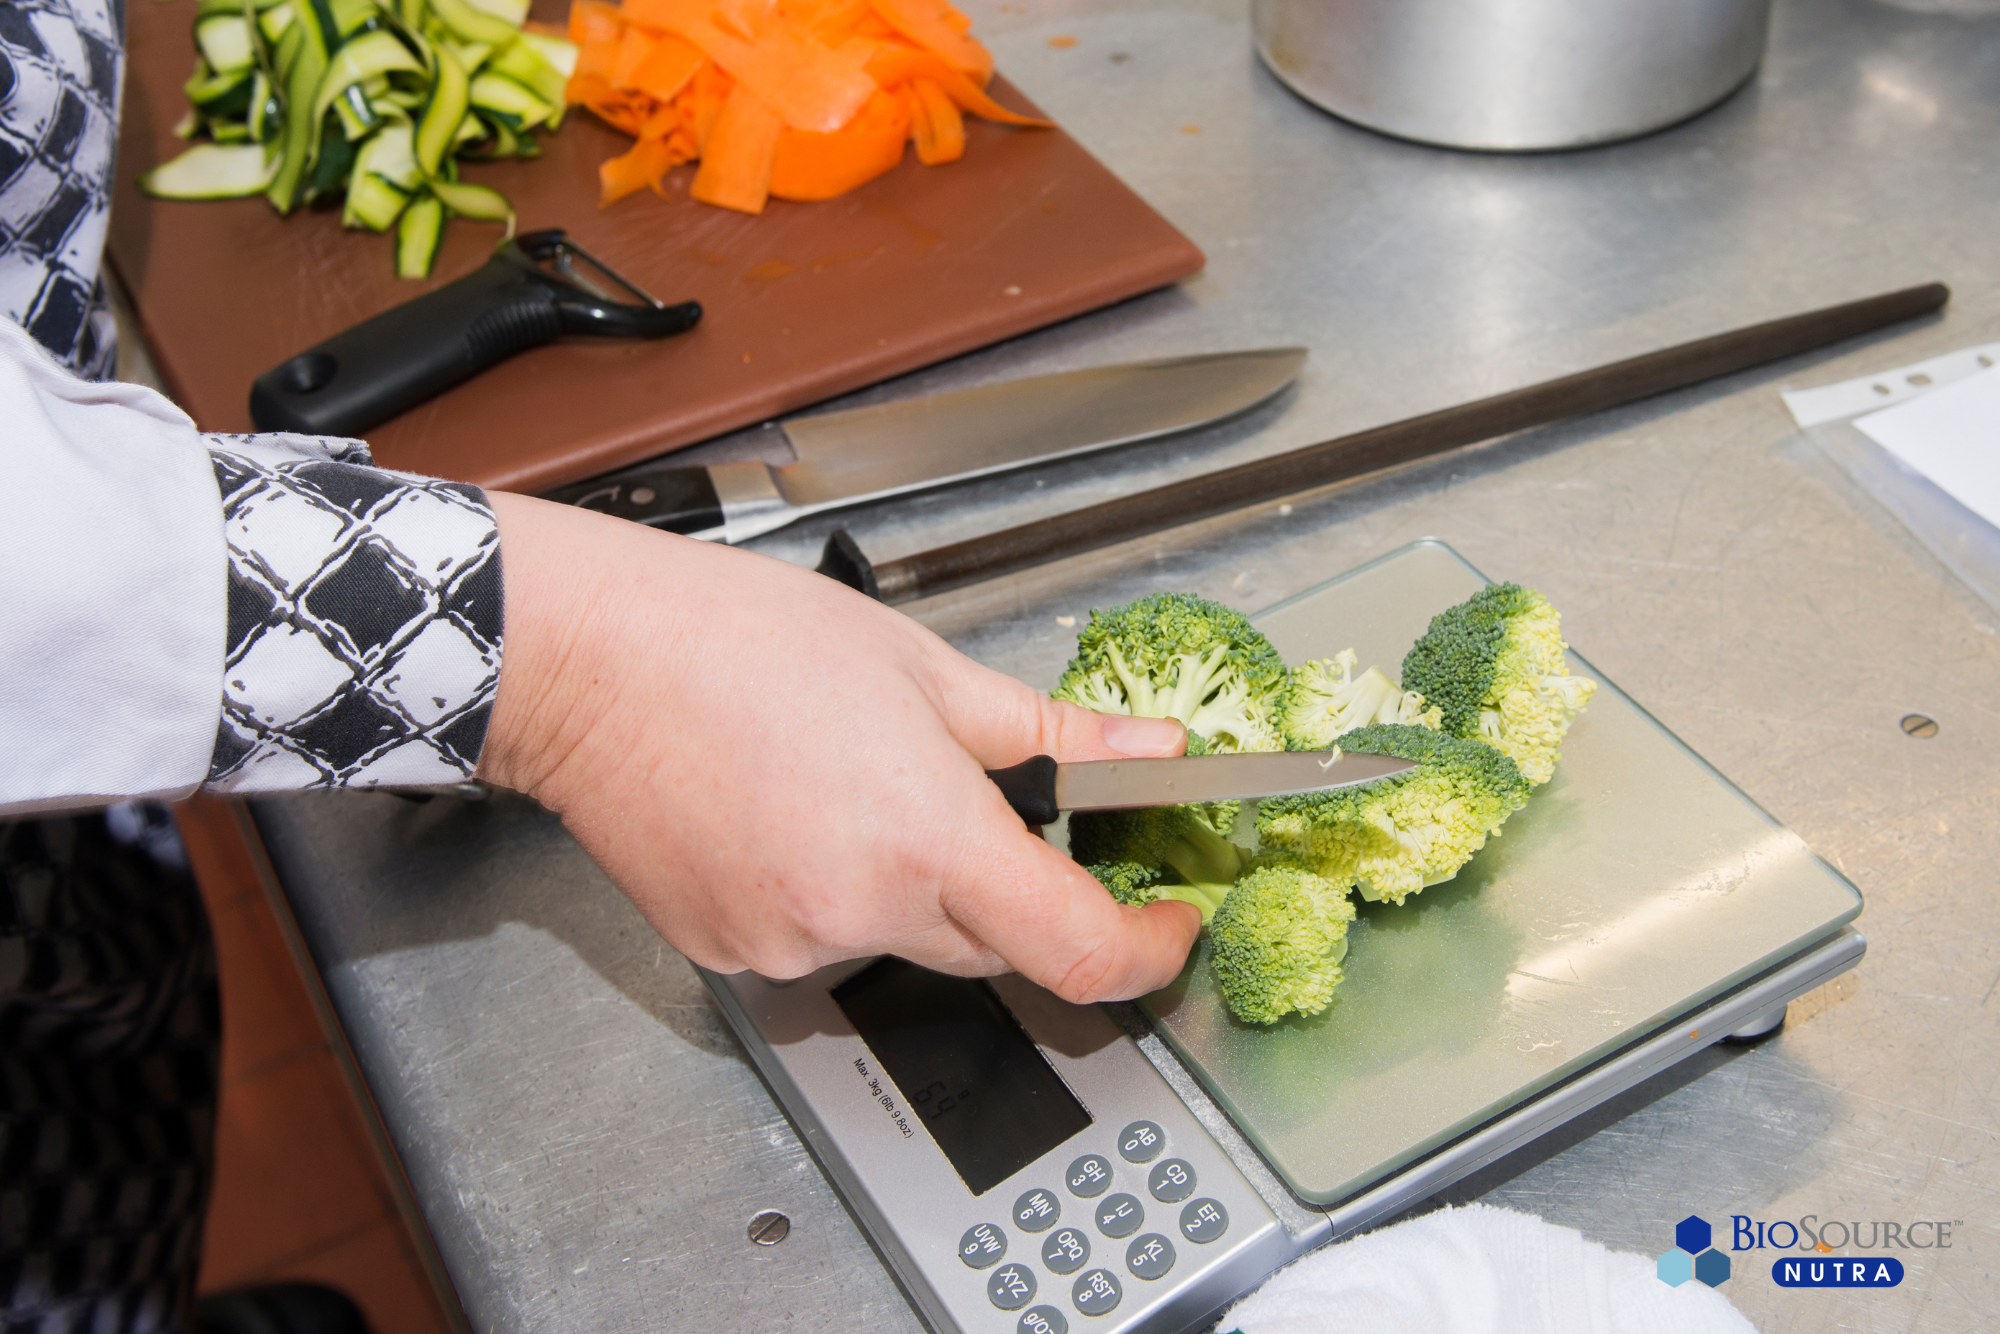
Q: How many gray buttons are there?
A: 12